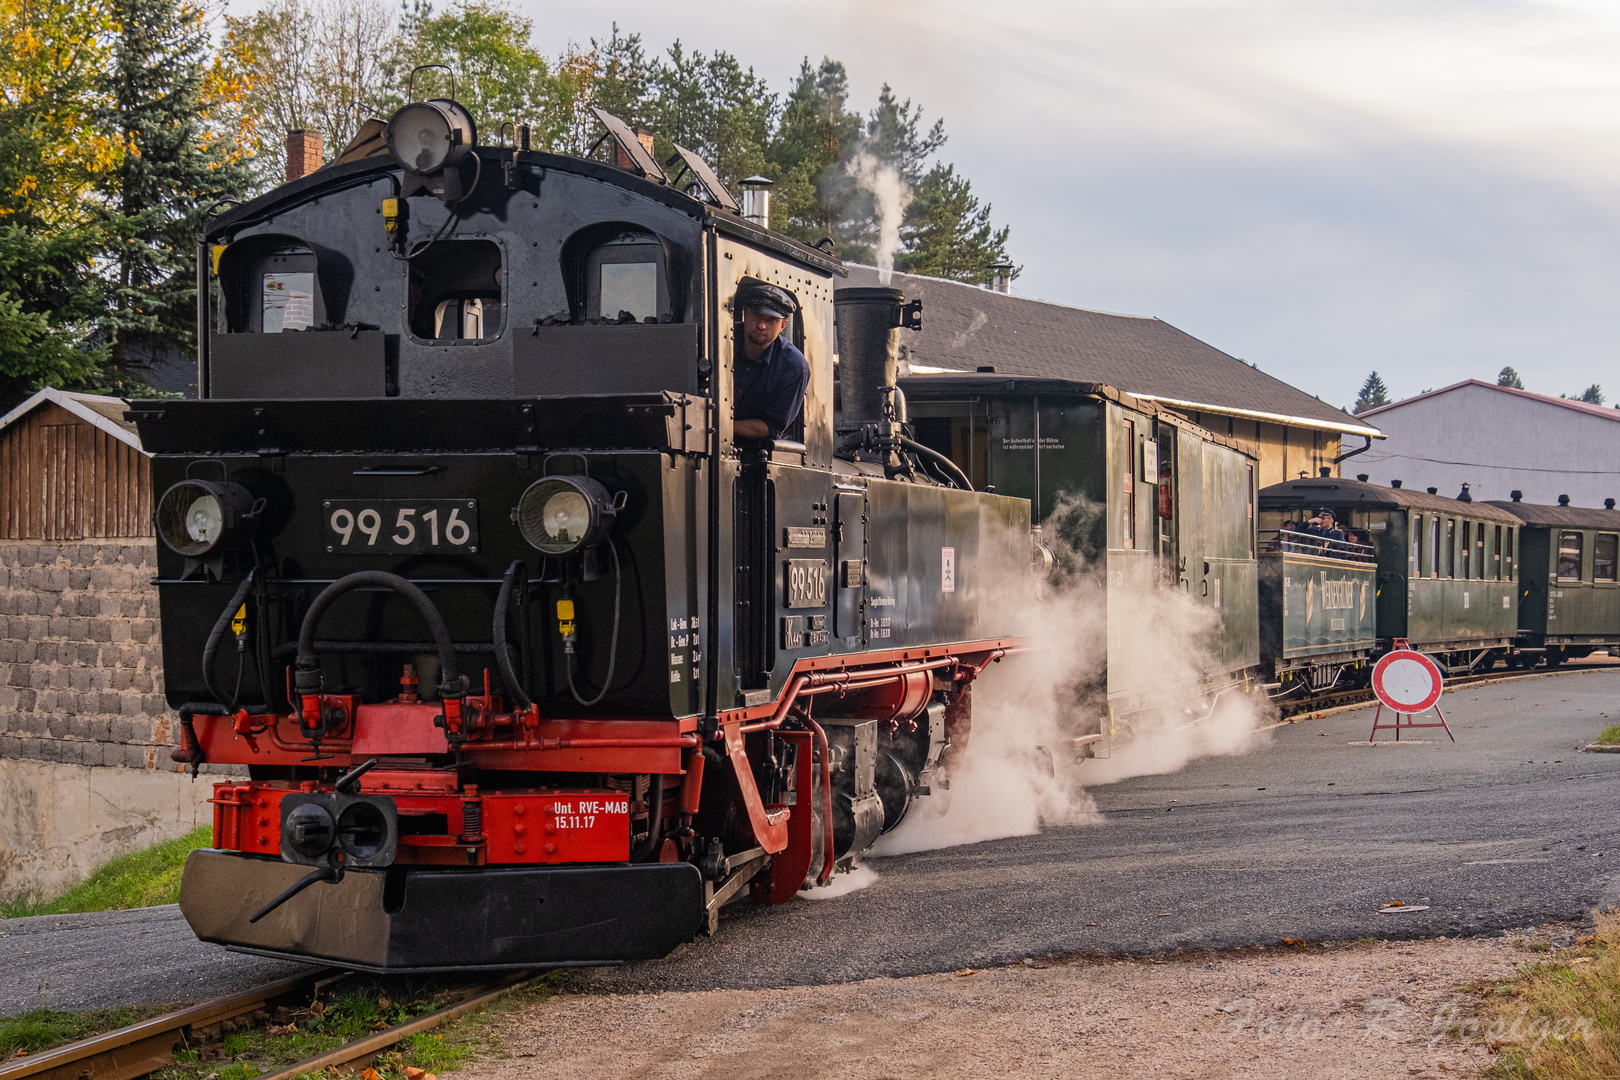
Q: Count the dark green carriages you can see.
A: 4